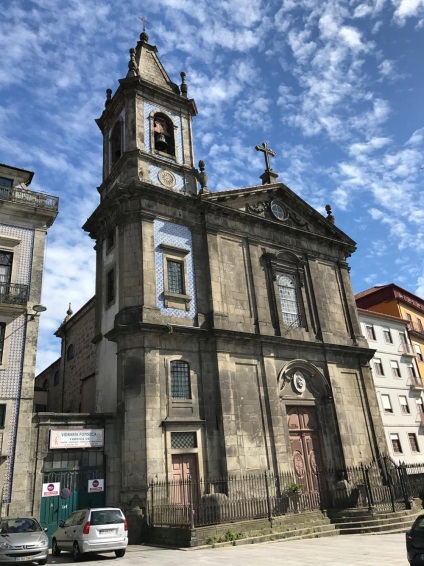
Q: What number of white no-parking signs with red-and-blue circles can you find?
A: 2